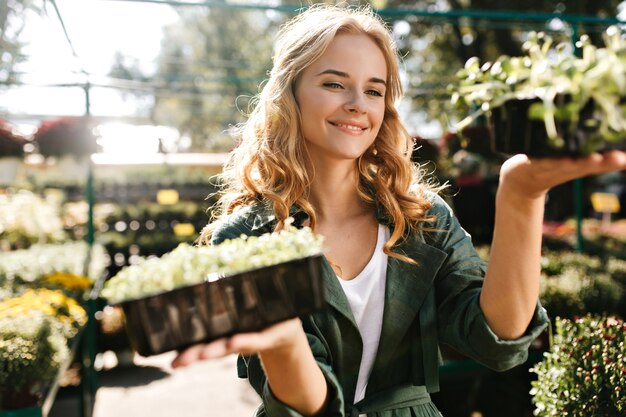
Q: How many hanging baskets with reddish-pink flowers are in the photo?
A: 2